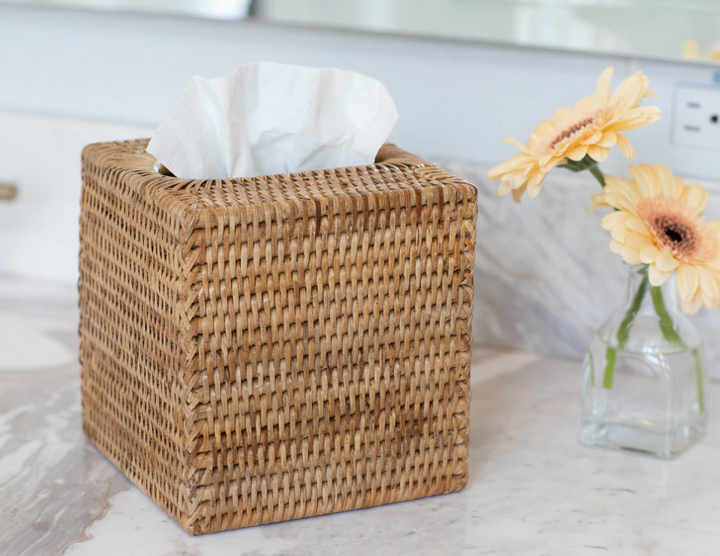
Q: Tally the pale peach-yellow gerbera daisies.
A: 2